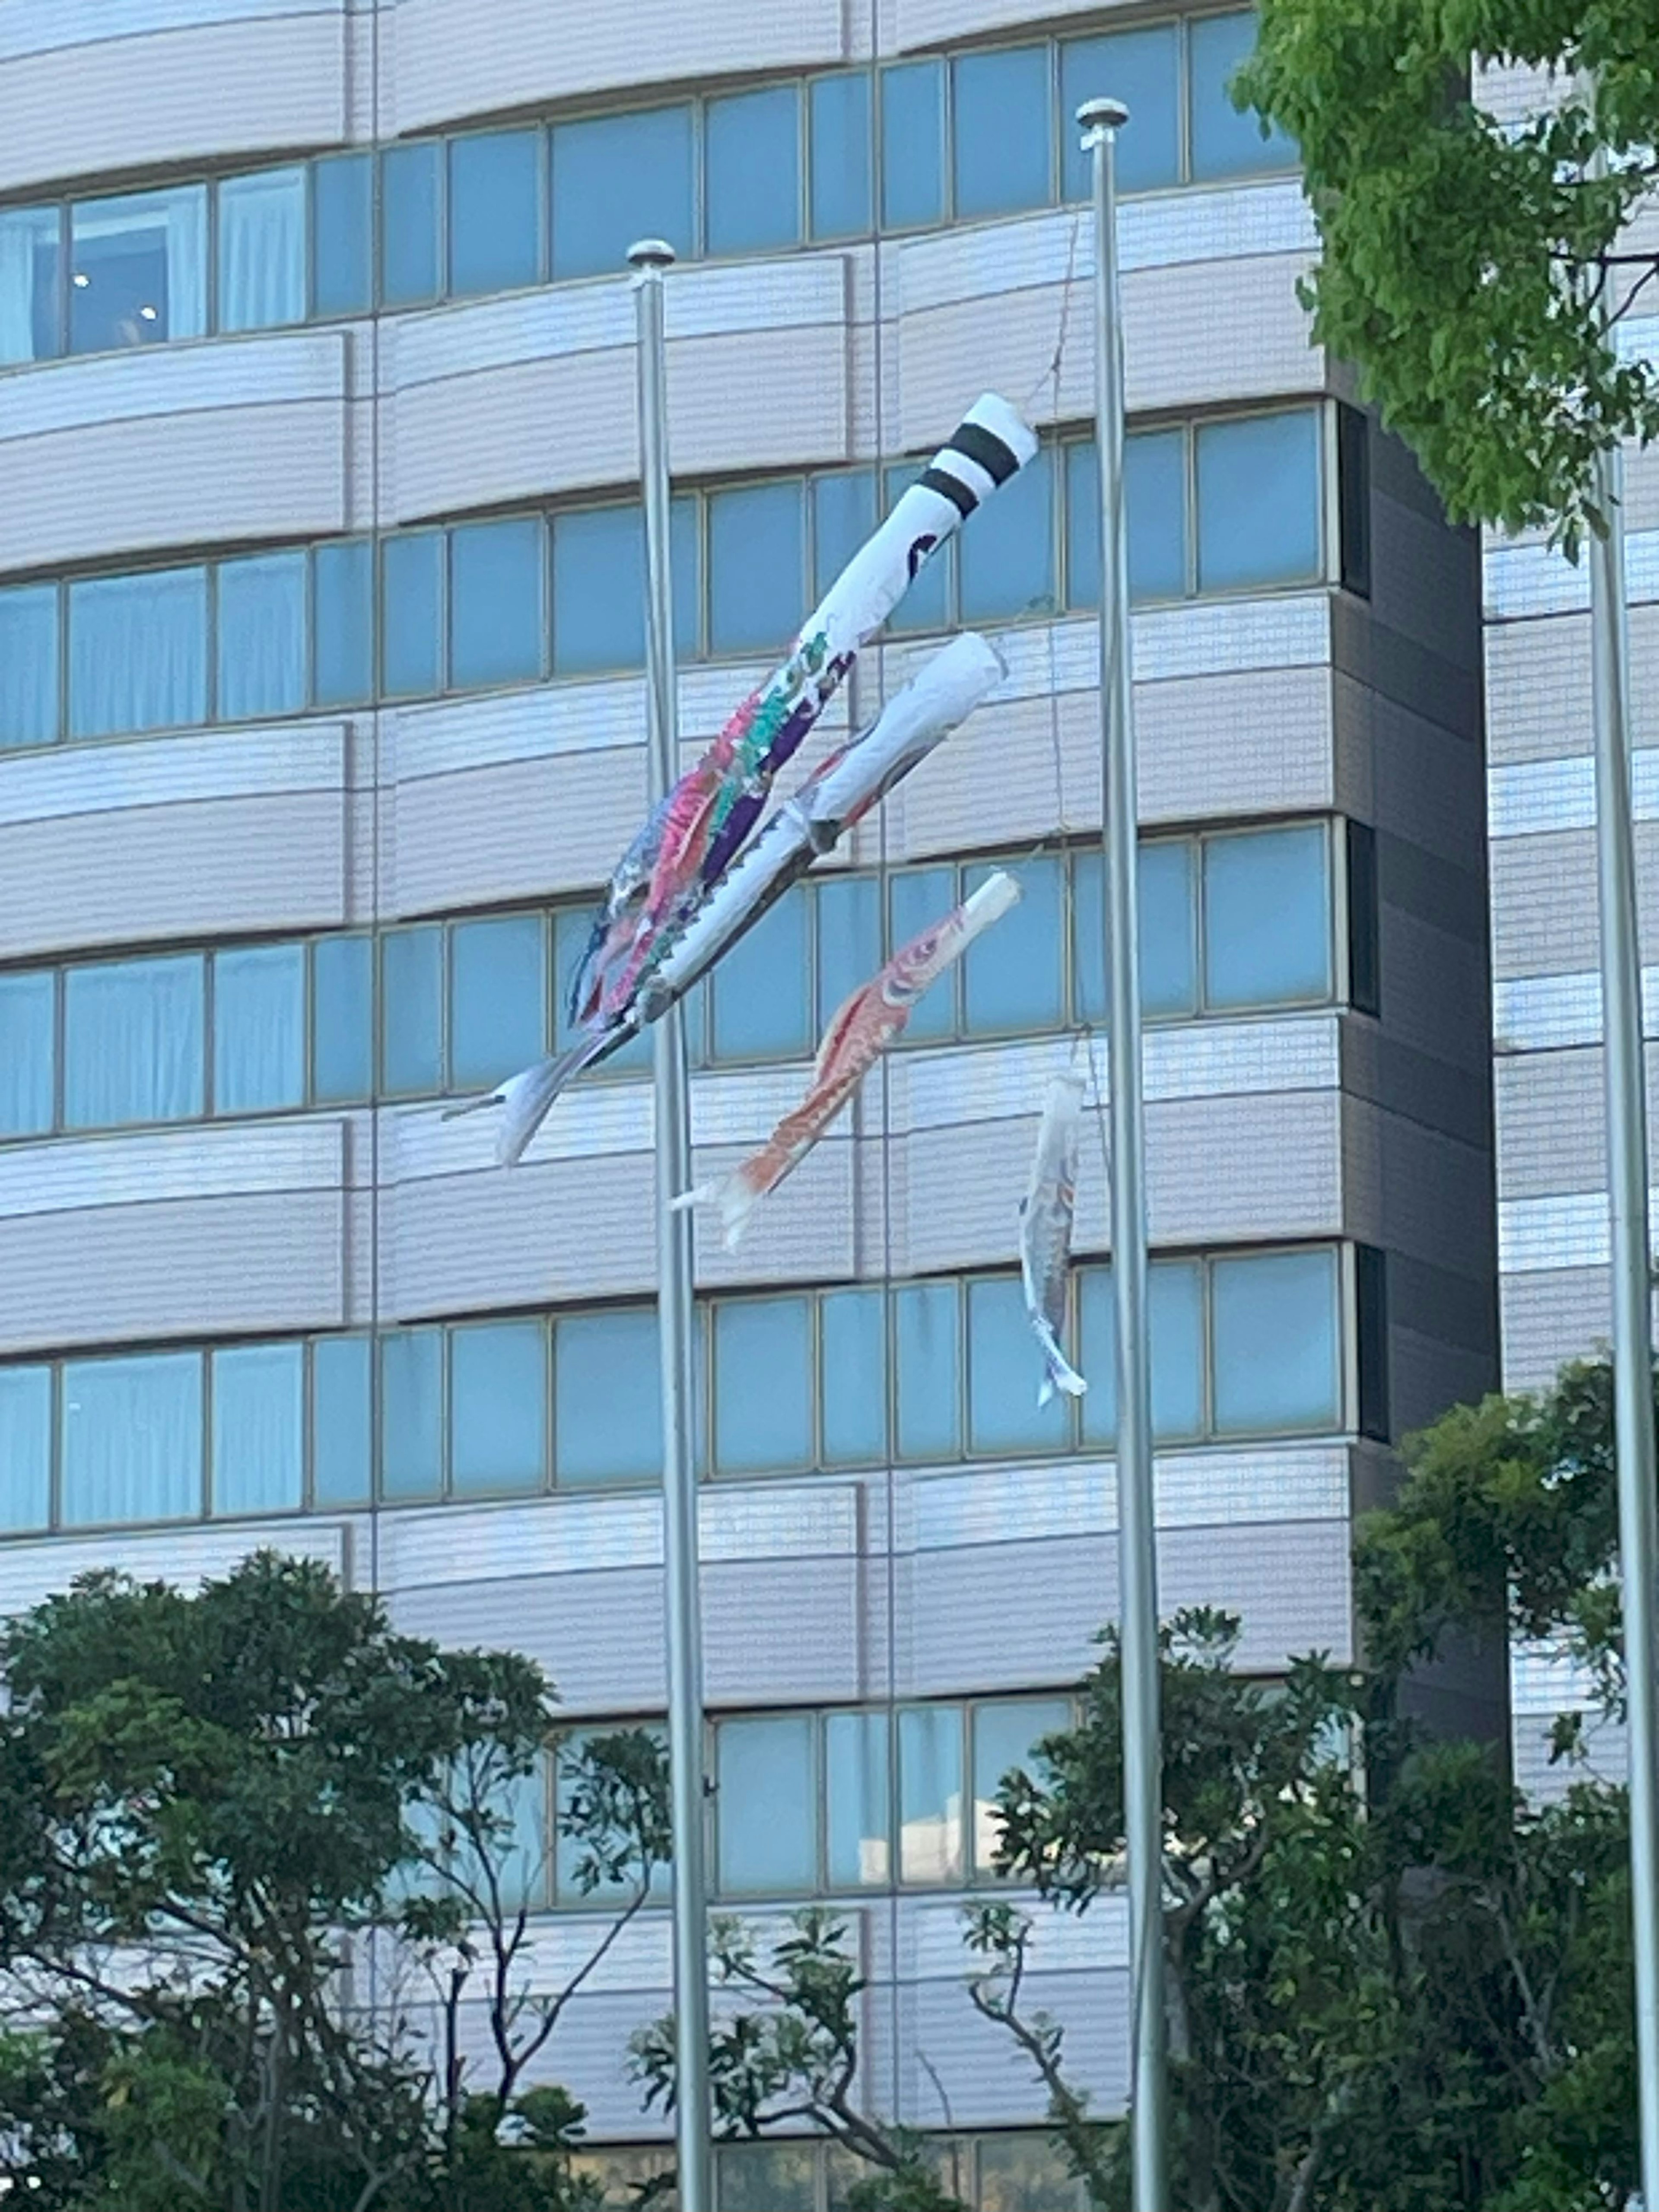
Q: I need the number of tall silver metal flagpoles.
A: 3